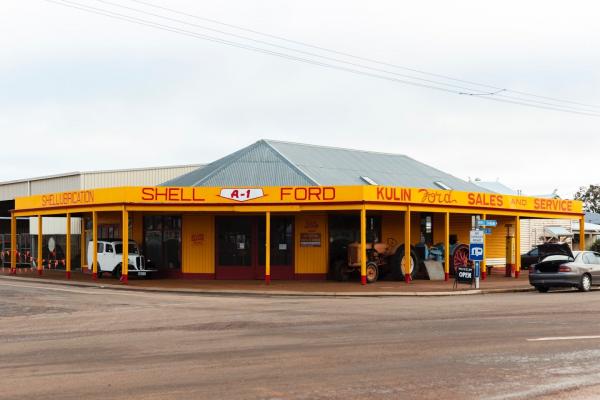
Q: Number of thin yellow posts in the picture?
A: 12